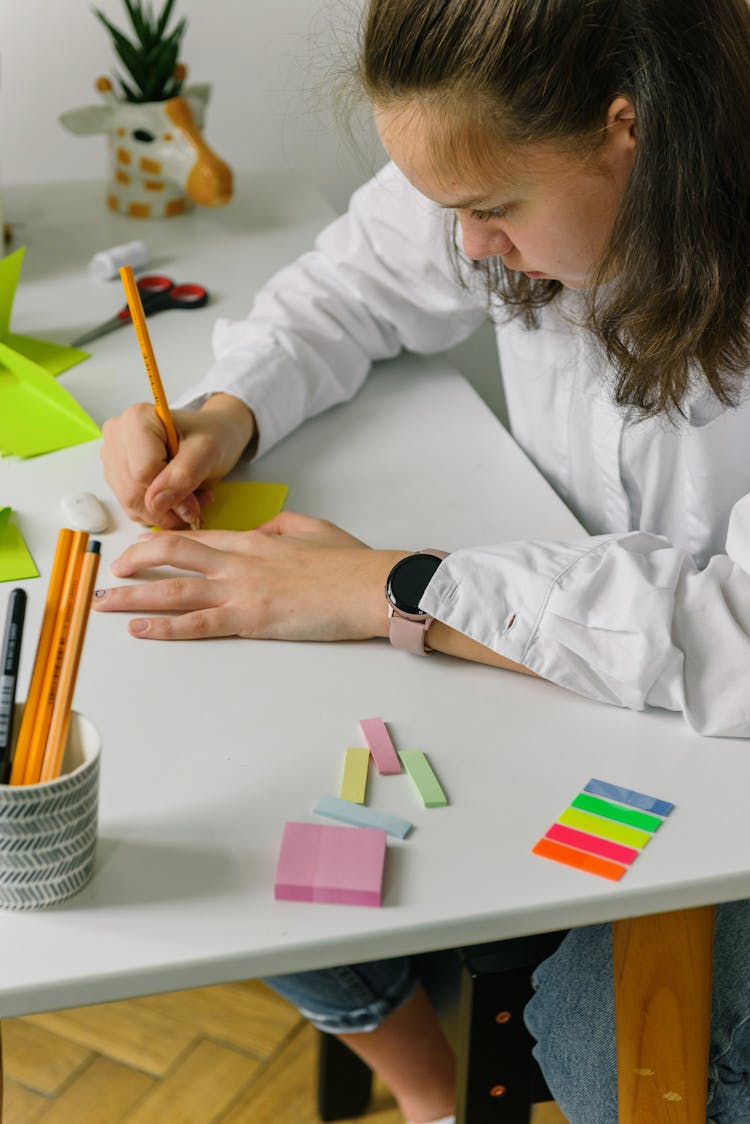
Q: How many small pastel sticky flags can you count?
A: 4